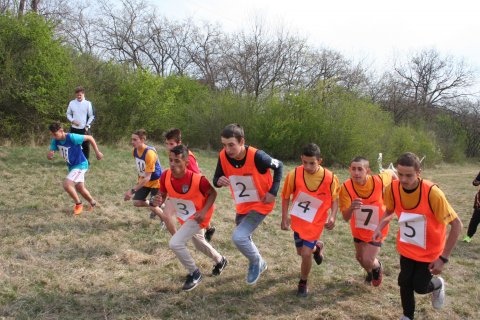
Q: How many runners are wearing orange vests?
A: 5